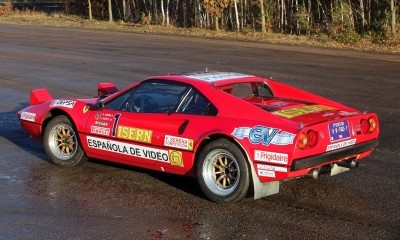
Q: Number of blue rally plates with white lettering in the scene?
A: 1